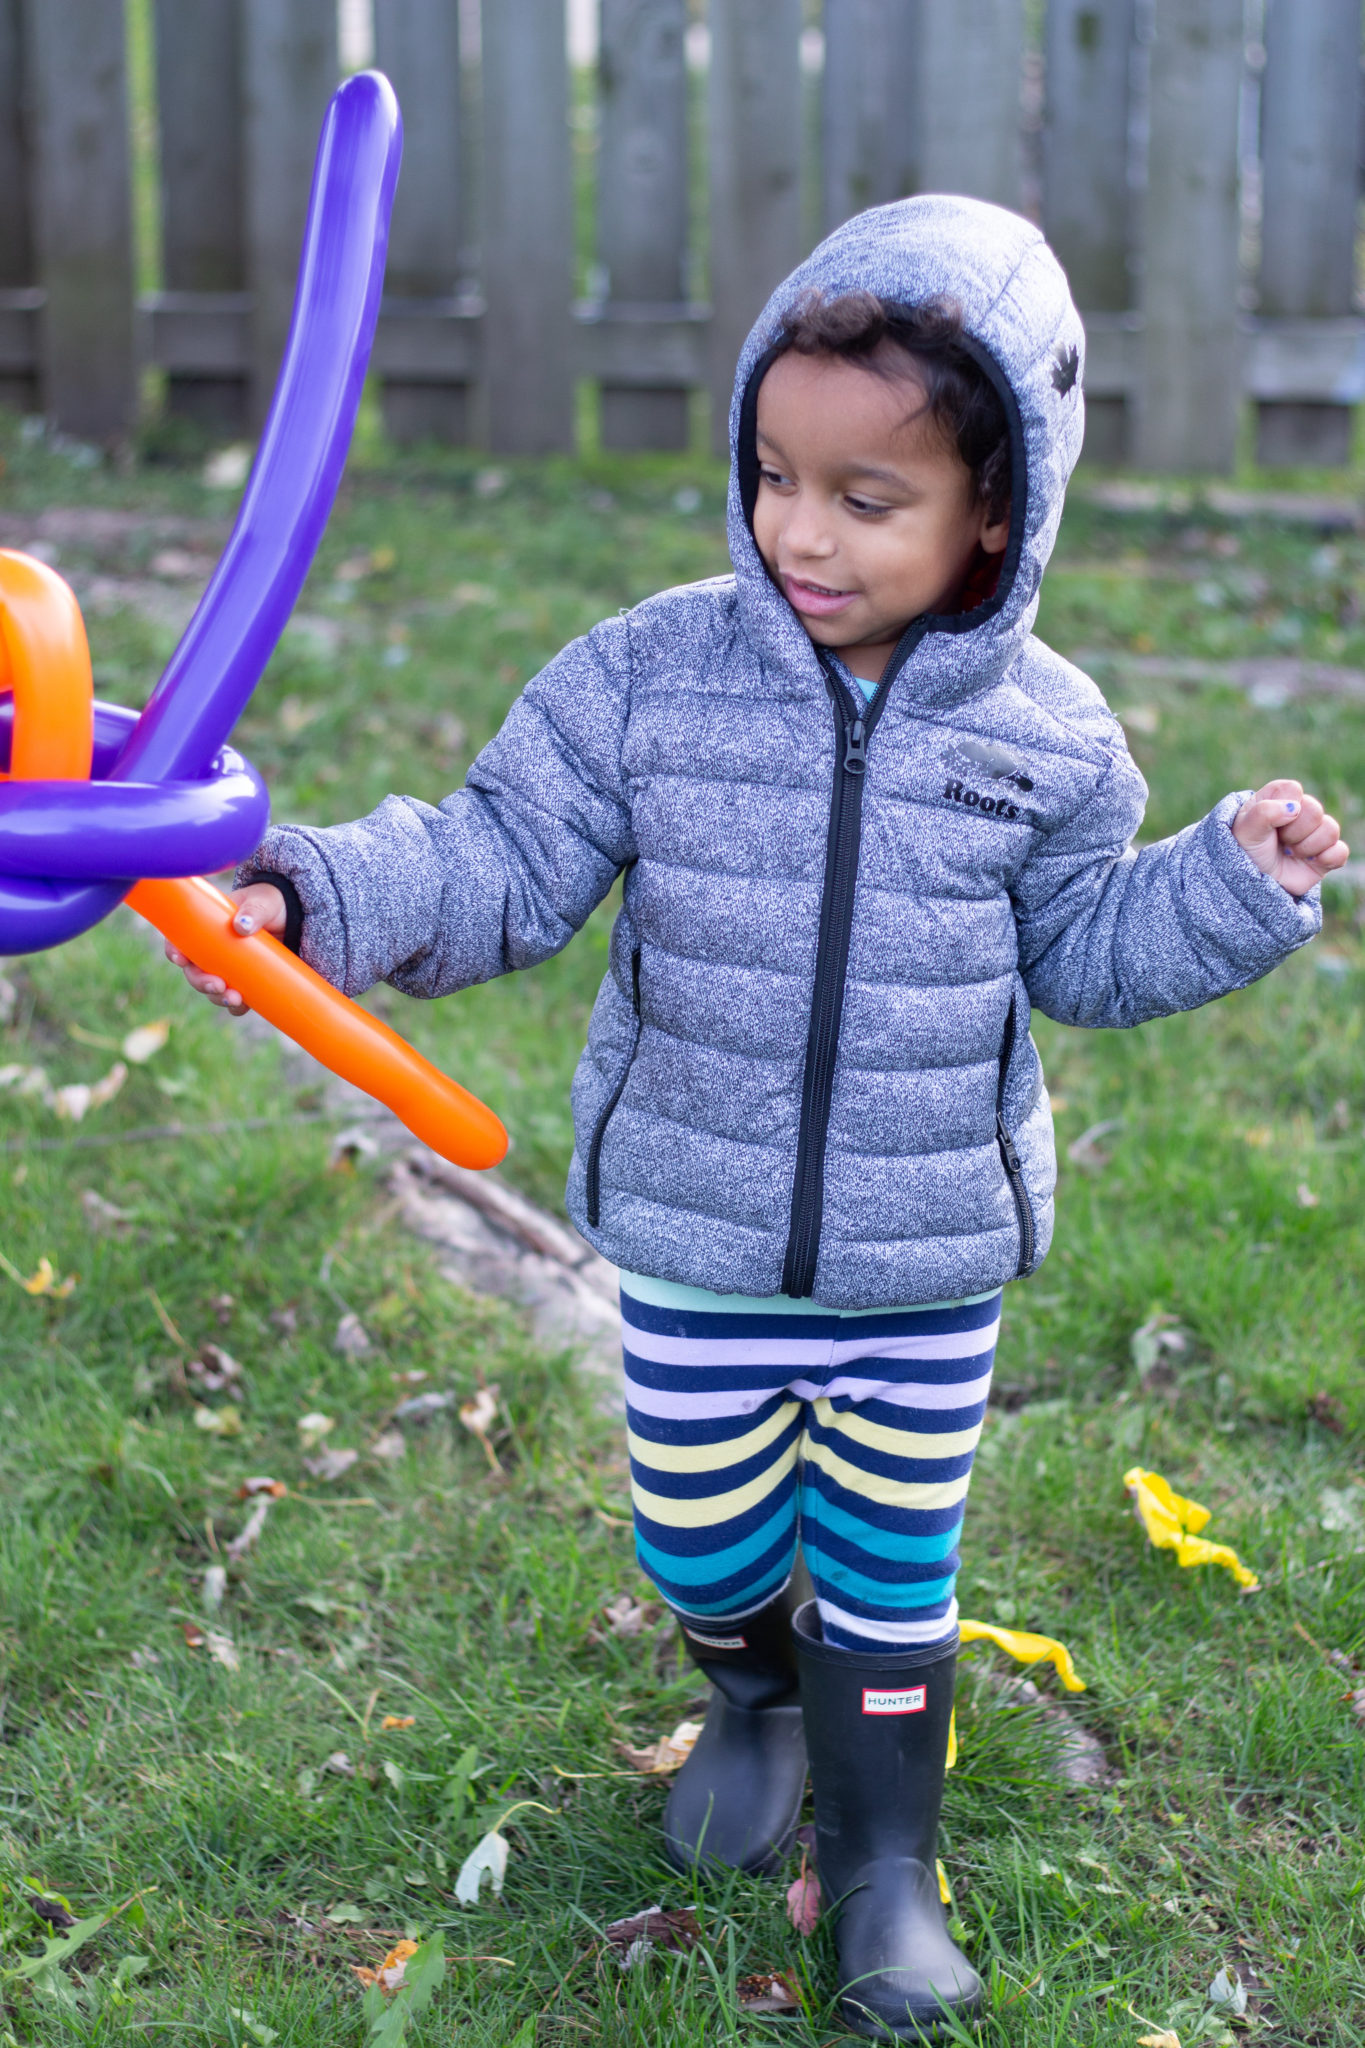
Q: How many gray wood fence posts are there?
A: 13